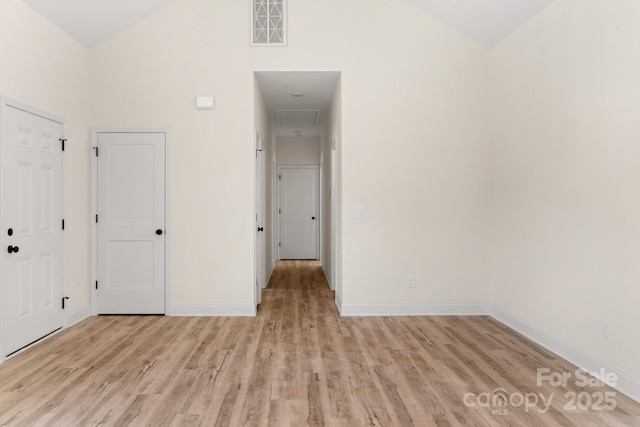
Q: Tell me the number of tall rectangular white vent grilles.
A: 1